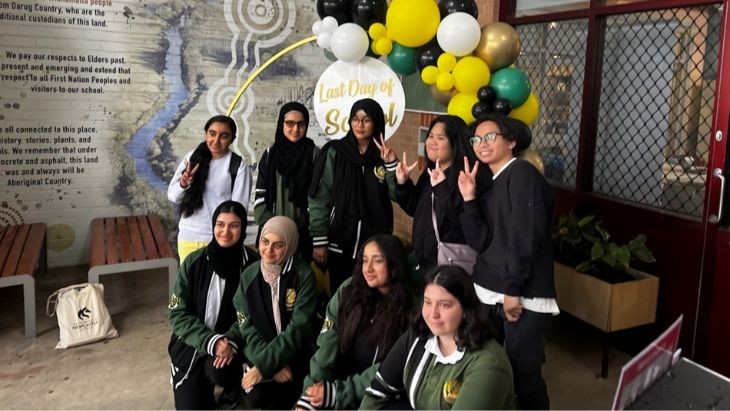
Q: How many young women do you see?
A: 9